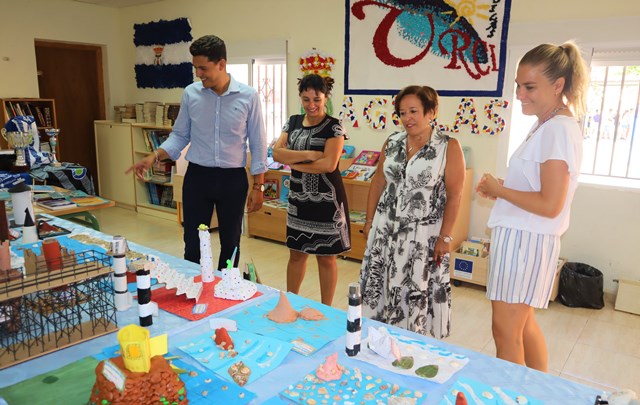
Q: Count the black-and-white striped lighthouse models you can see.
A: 3